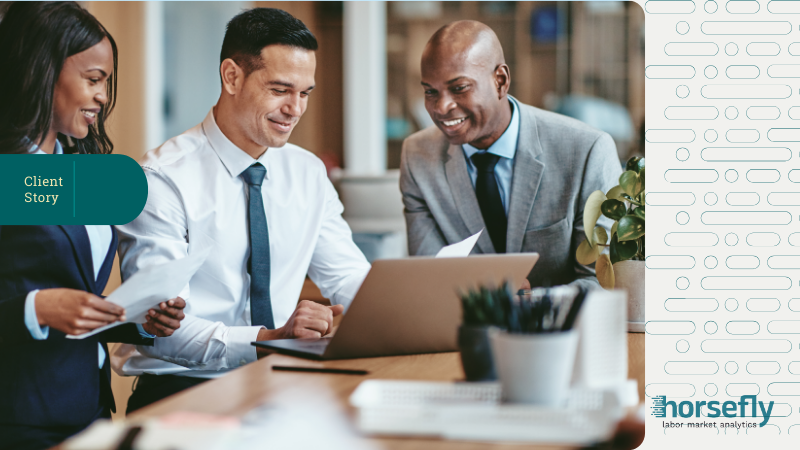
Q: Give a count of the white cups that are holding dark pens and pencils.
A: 1